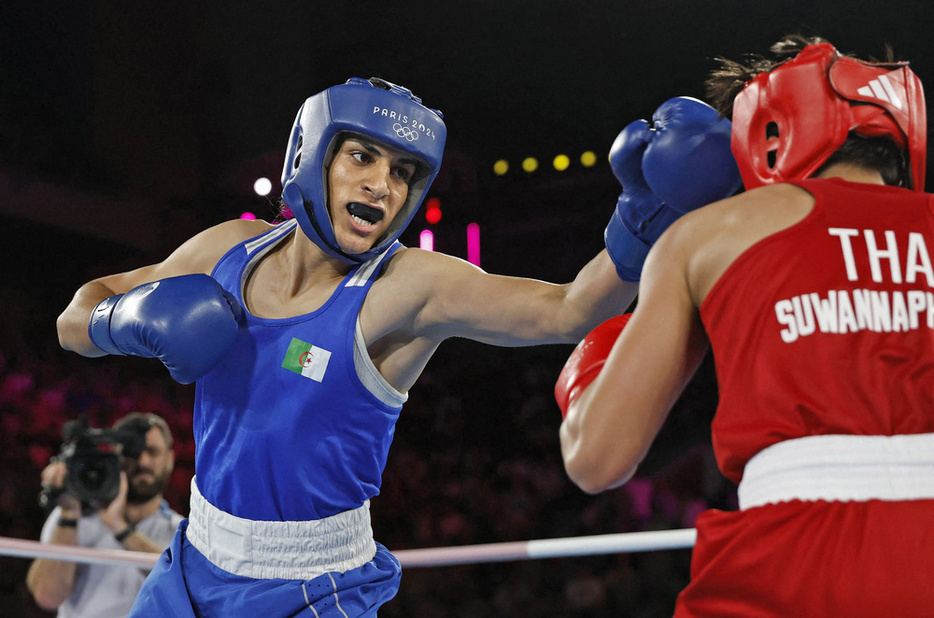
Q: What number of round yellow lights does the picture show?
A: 4